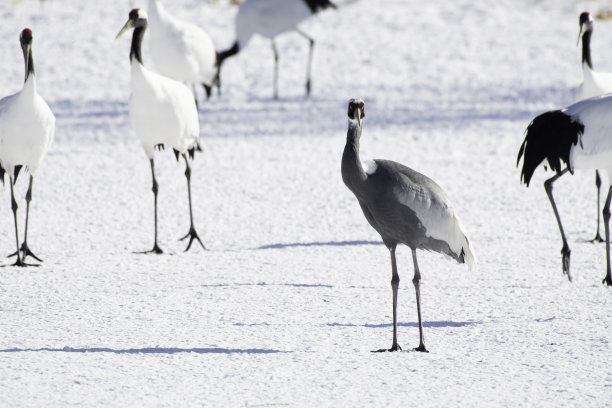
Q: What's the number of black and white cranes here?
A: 6